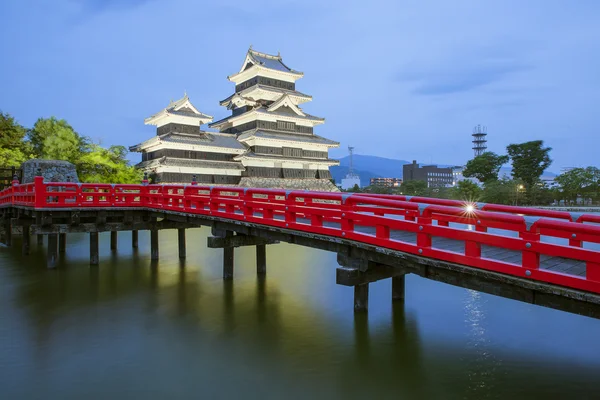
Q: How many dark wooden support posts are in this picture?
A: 14